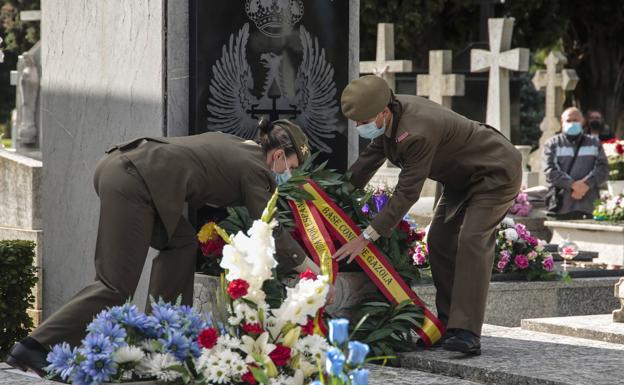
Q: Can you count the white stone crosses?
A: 4